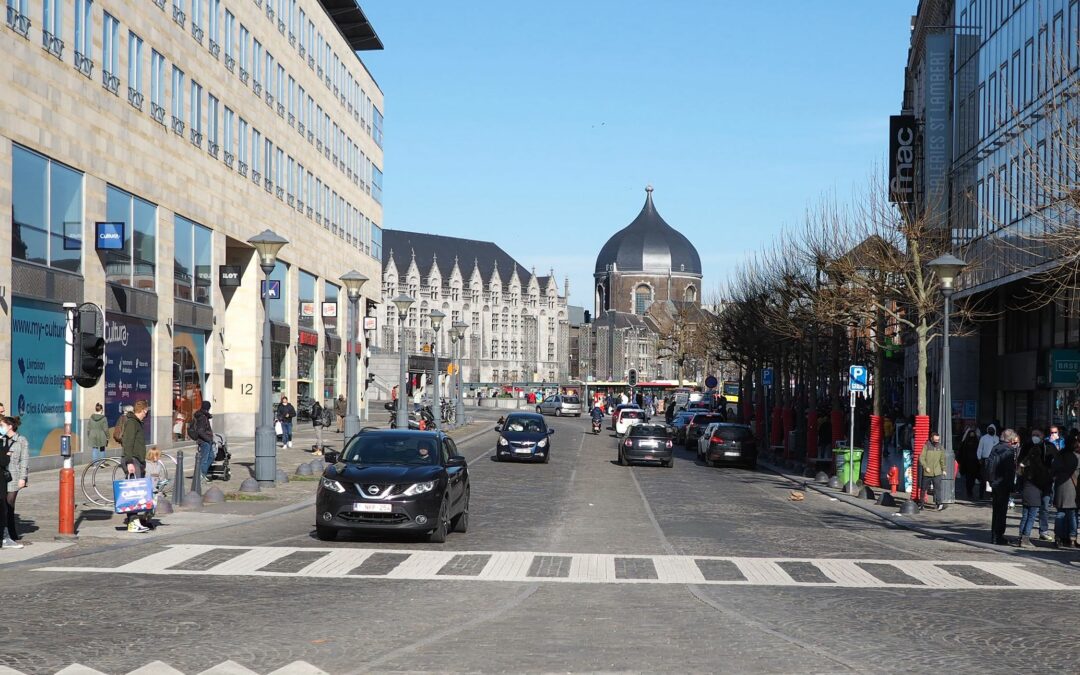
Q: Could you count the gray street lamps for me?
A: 7